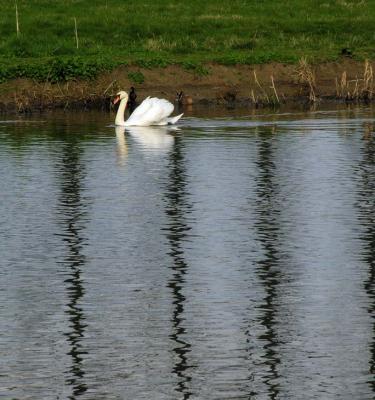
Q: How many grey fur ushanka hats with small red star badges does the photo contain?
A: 0